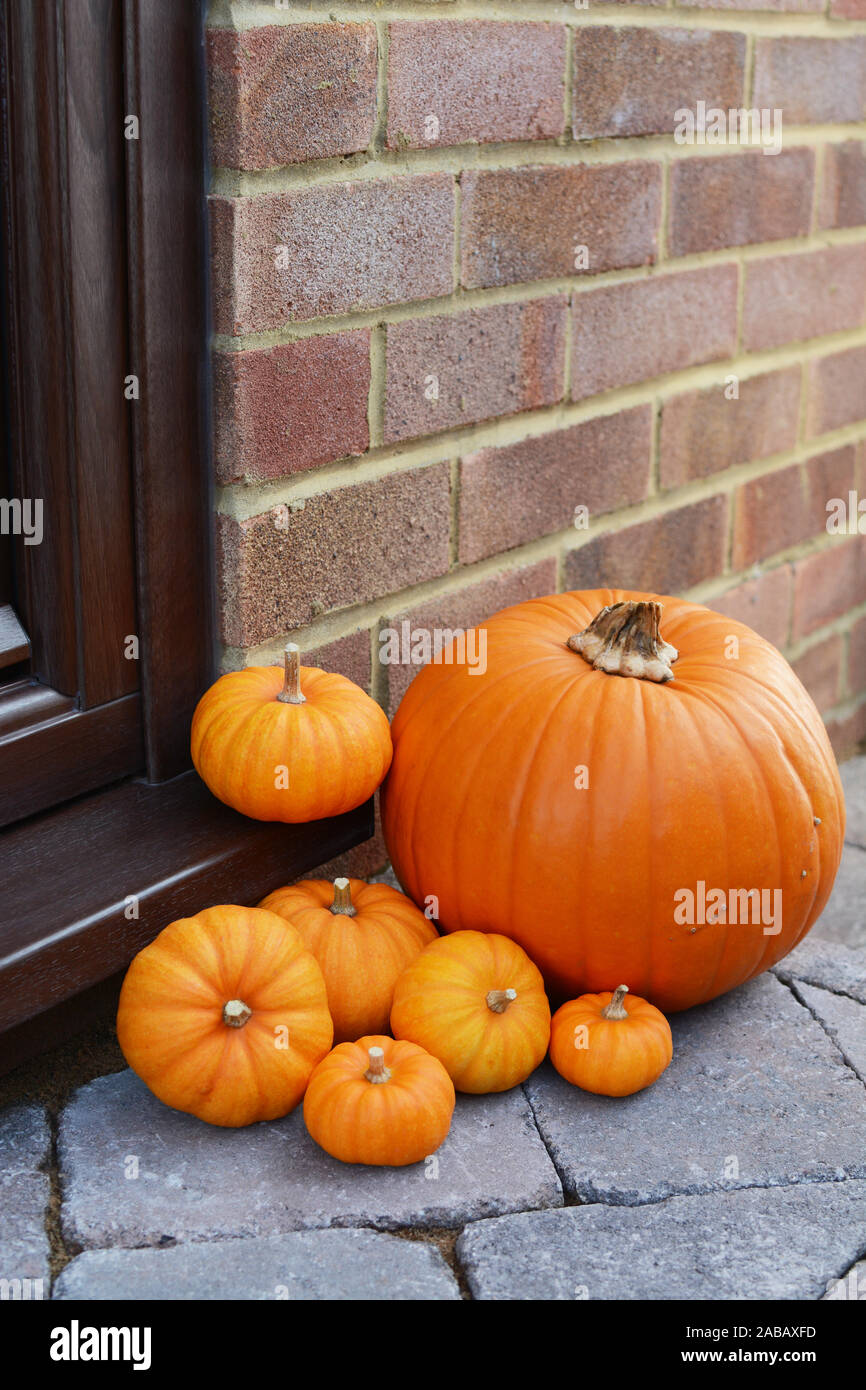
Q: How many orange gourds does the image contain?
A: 7